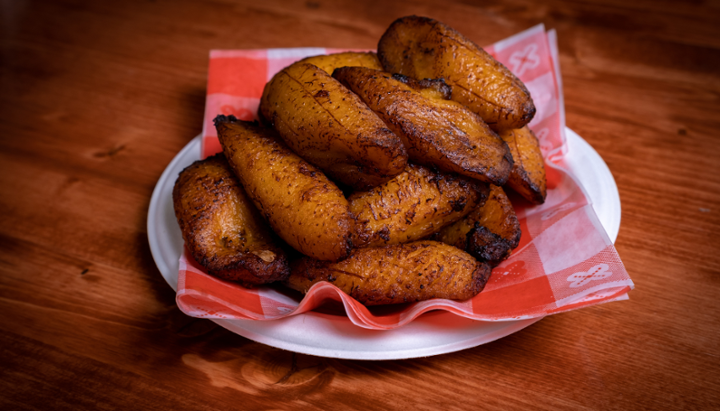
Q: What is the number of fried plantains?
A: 10